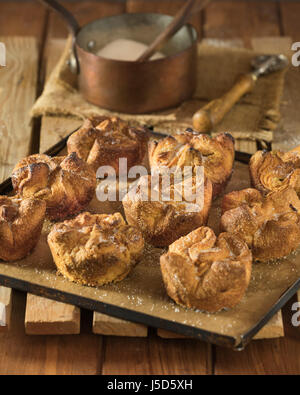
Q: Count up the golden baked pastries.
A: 9